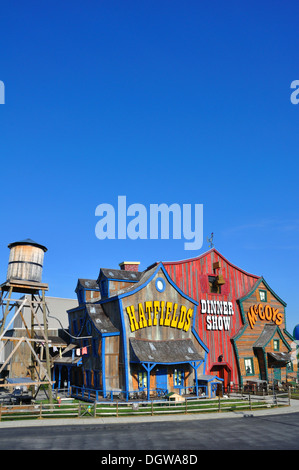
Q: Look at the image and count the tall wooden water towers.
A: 1